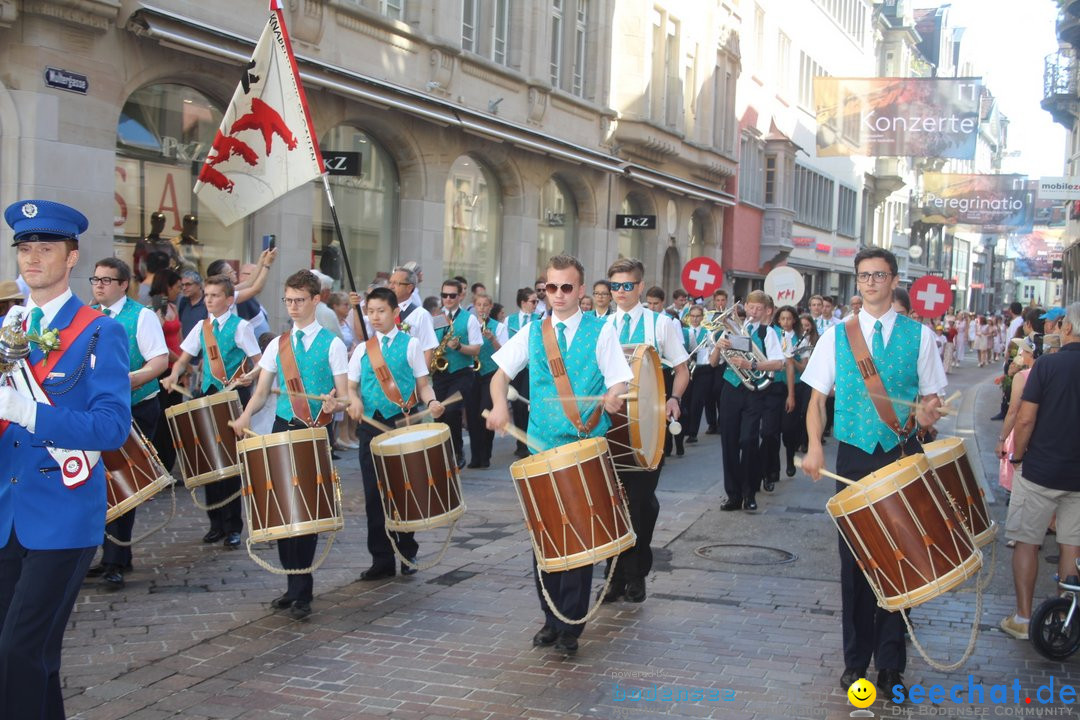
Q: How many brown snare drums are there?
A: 7